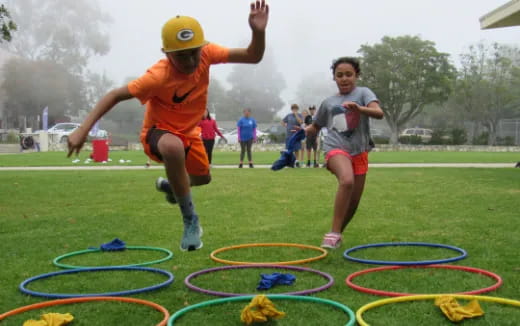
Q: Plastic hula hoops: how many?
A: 9